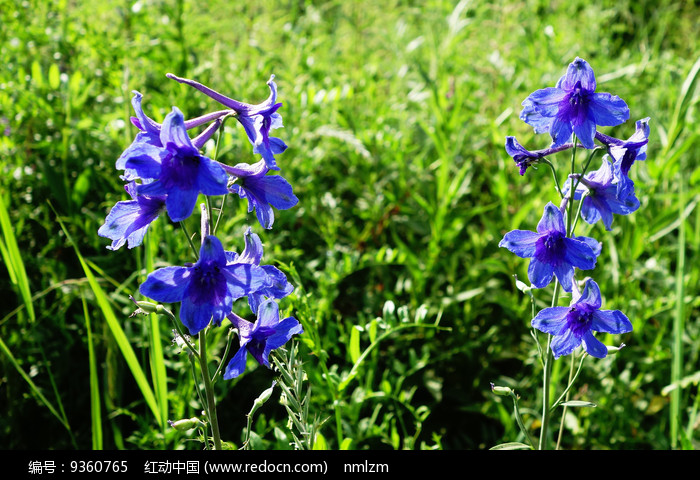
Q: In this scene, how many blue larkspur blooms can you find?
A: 14